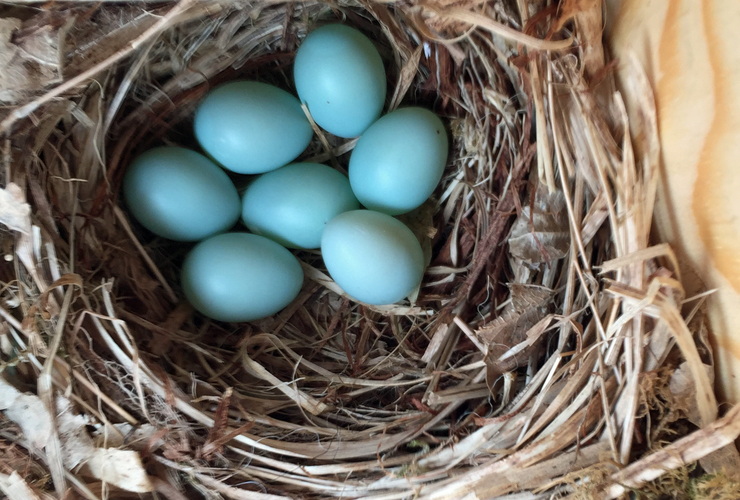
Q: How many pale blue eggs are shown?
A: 7